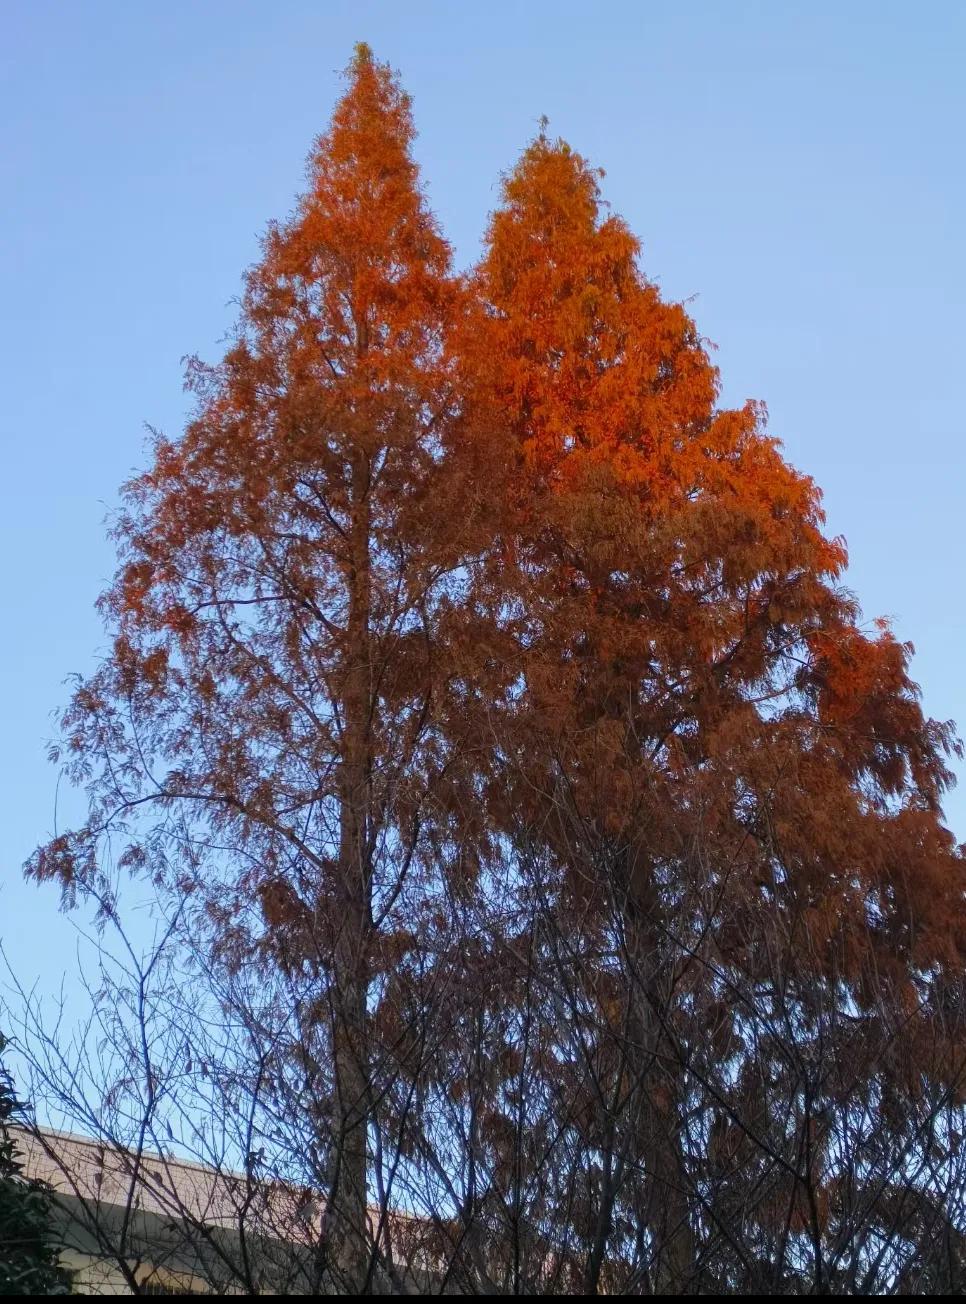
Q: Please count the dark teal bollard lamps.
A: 0